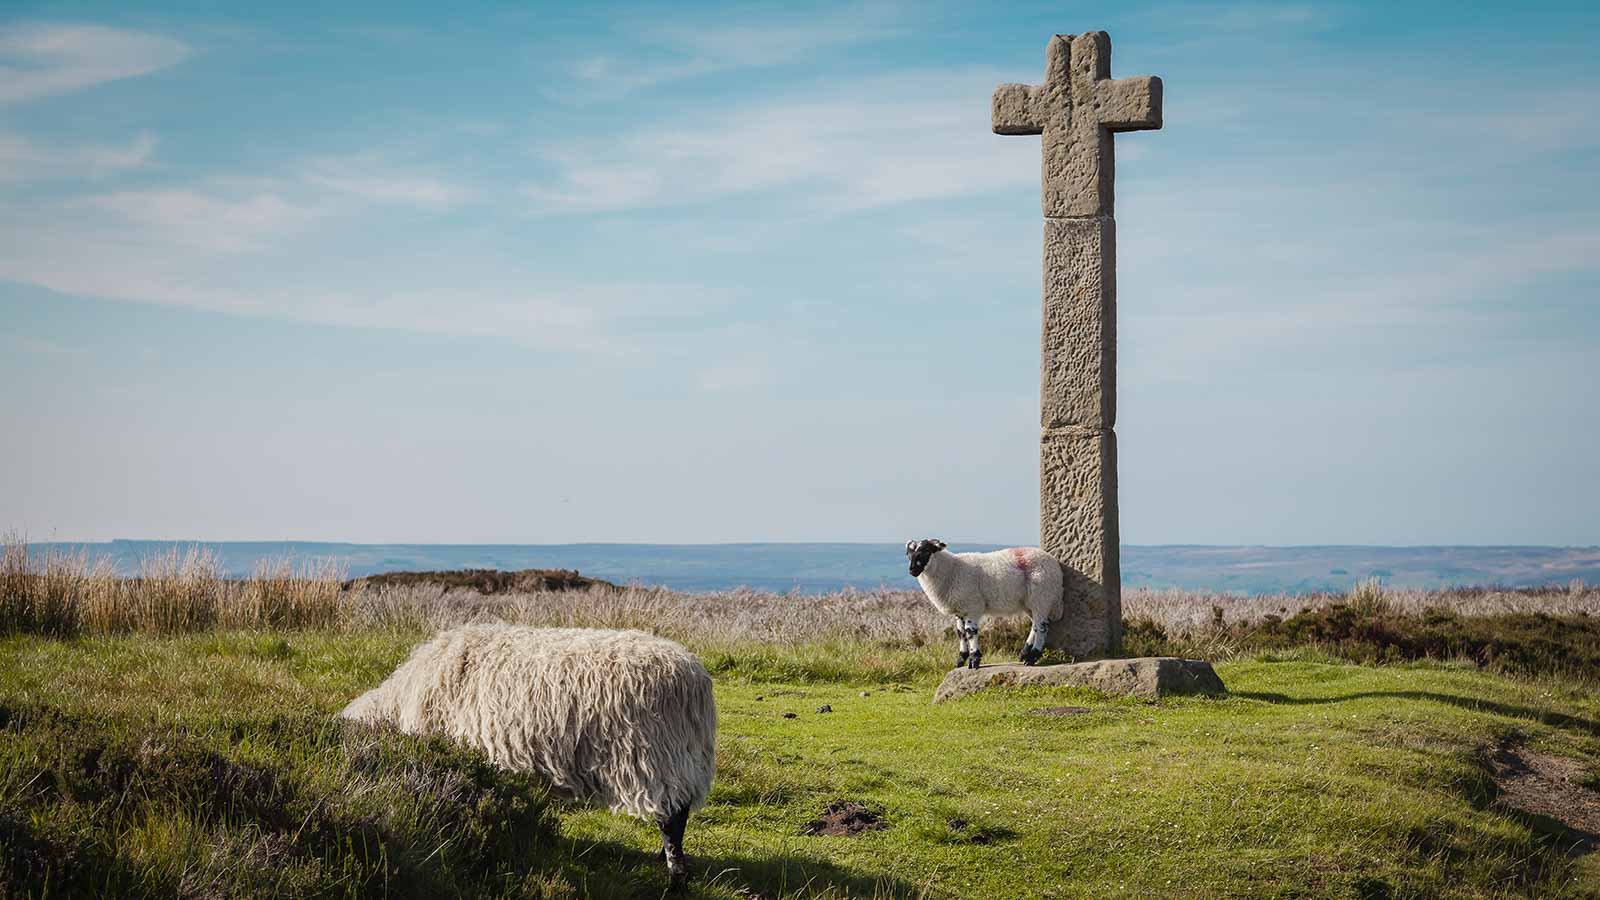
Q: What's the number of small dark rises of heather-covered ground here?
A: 1